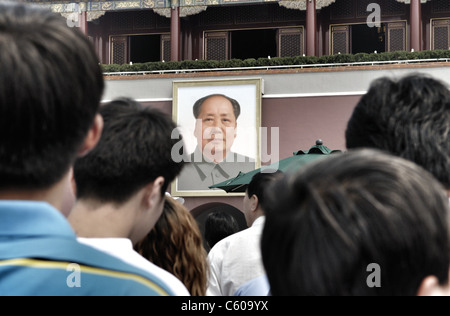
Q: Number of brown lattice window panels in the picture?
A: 7